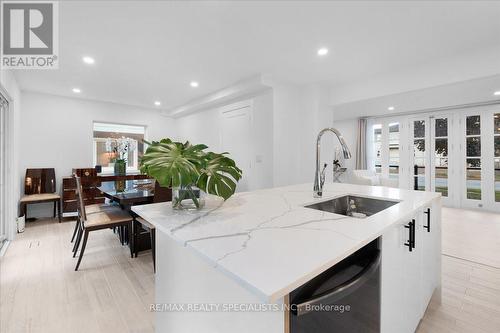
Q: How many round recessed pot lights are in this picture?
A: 7